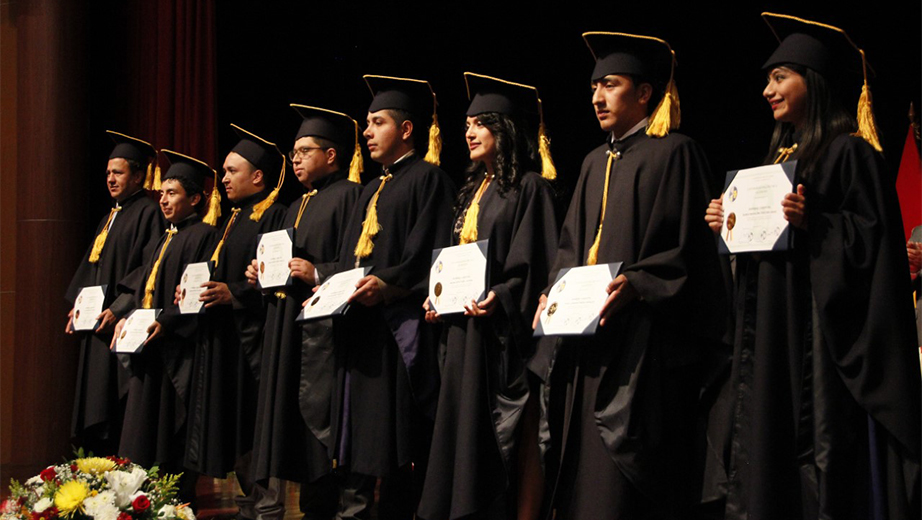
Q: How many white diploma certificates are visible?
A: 8